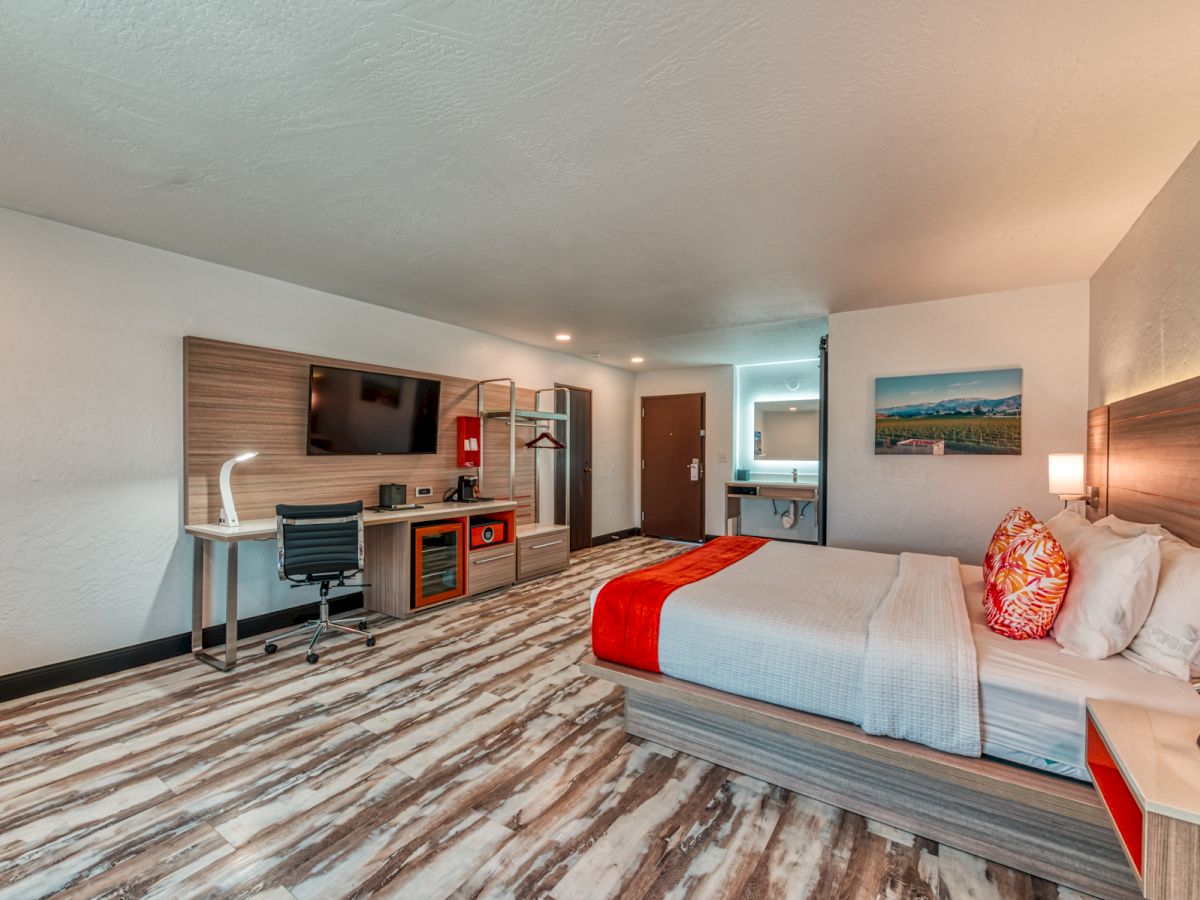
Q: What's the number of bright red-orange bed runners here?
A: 1